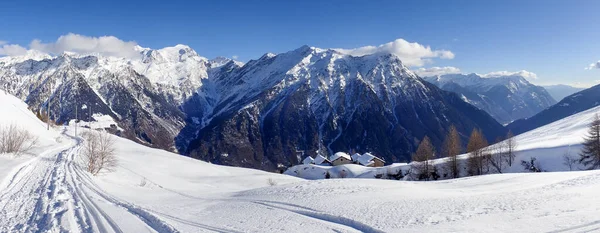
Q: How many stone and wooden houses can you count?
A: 5